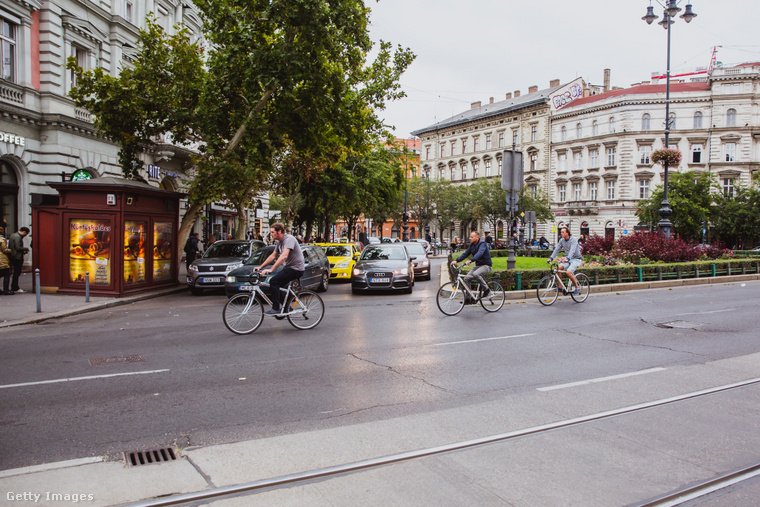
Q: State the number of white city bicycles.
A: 3